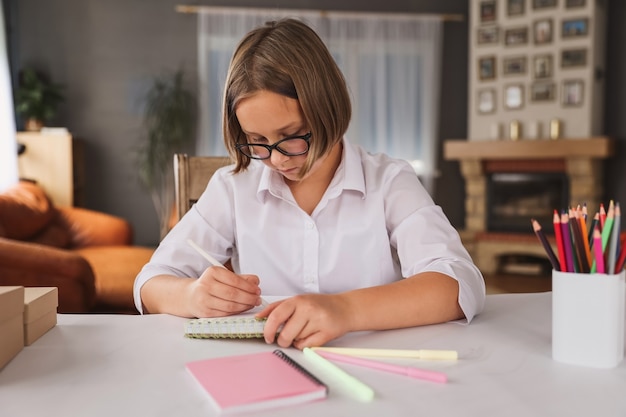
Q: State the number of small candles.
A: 4